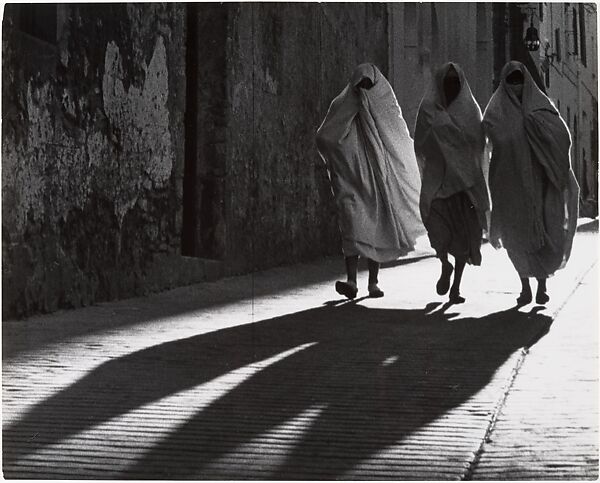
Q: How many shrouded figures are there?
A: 3